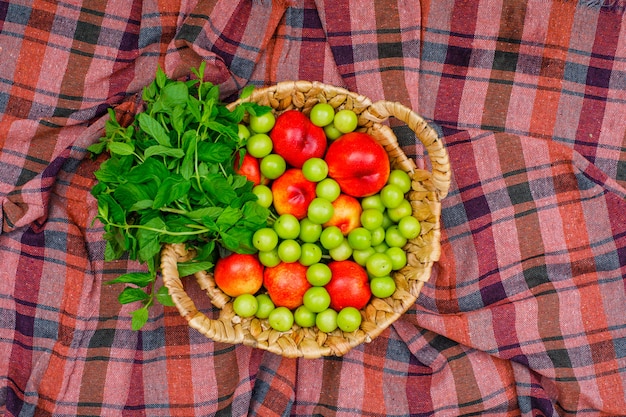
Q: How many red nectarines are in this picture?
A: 8